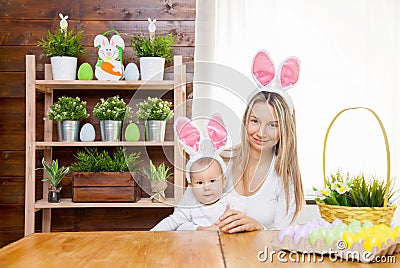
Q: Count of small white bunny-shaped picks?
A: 2